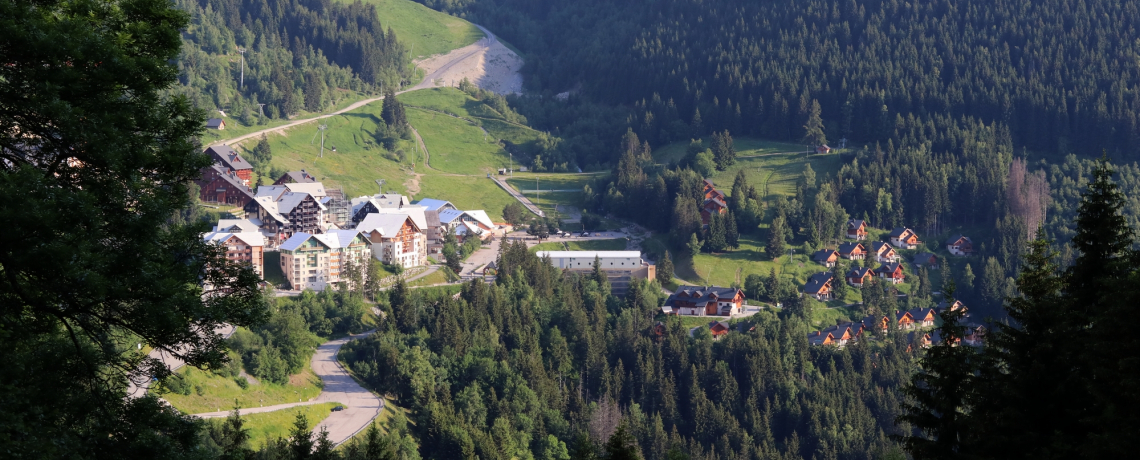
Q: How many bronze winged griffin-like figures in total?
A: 0